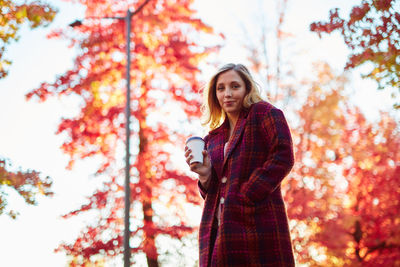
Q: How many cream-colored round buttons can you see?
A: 2